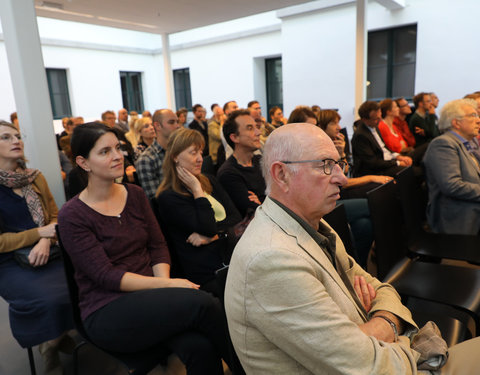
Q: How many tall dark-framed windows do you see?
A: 5